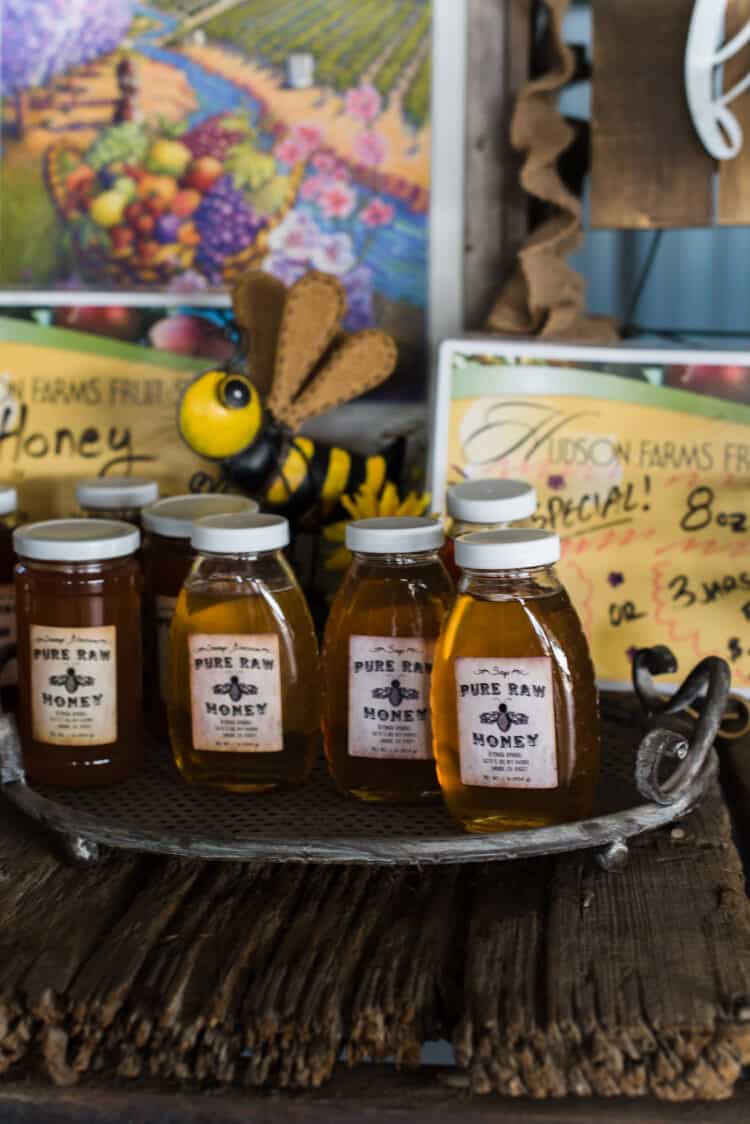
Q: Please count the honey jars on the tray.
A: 8